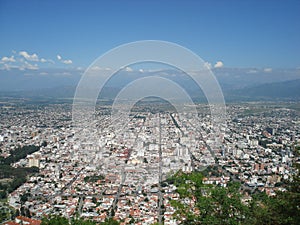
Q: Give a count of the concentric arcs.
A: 2